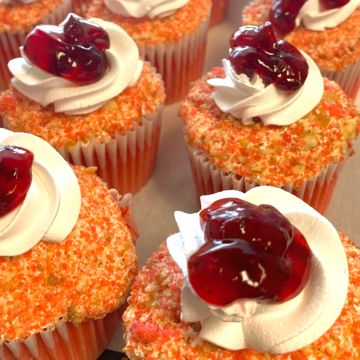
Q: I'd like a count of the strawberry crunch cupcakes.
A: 7